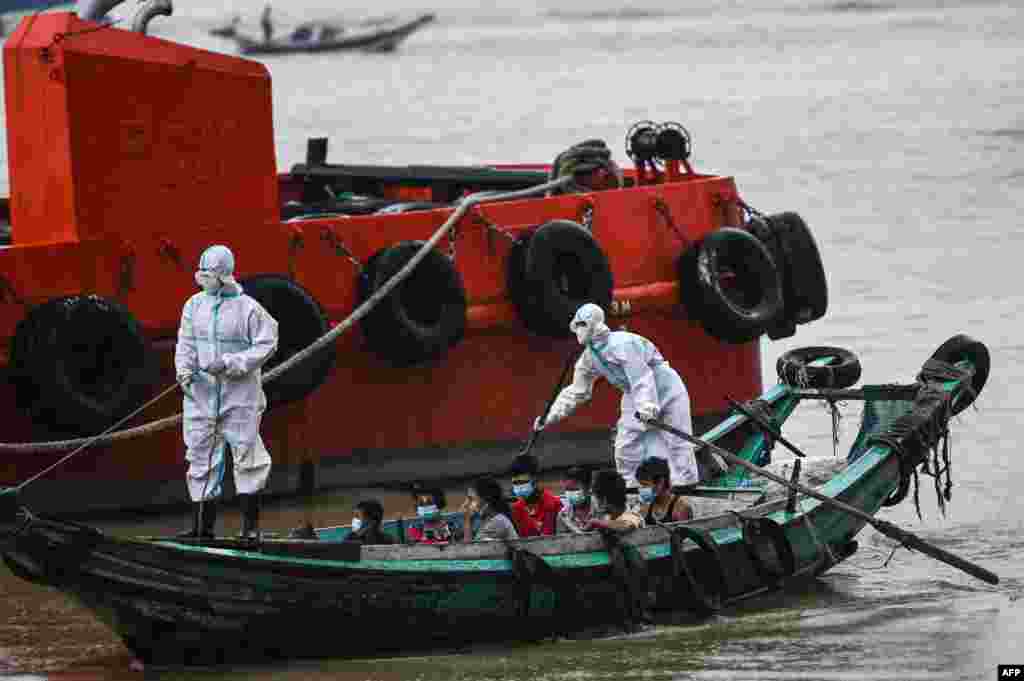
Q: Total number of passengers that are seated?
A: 7